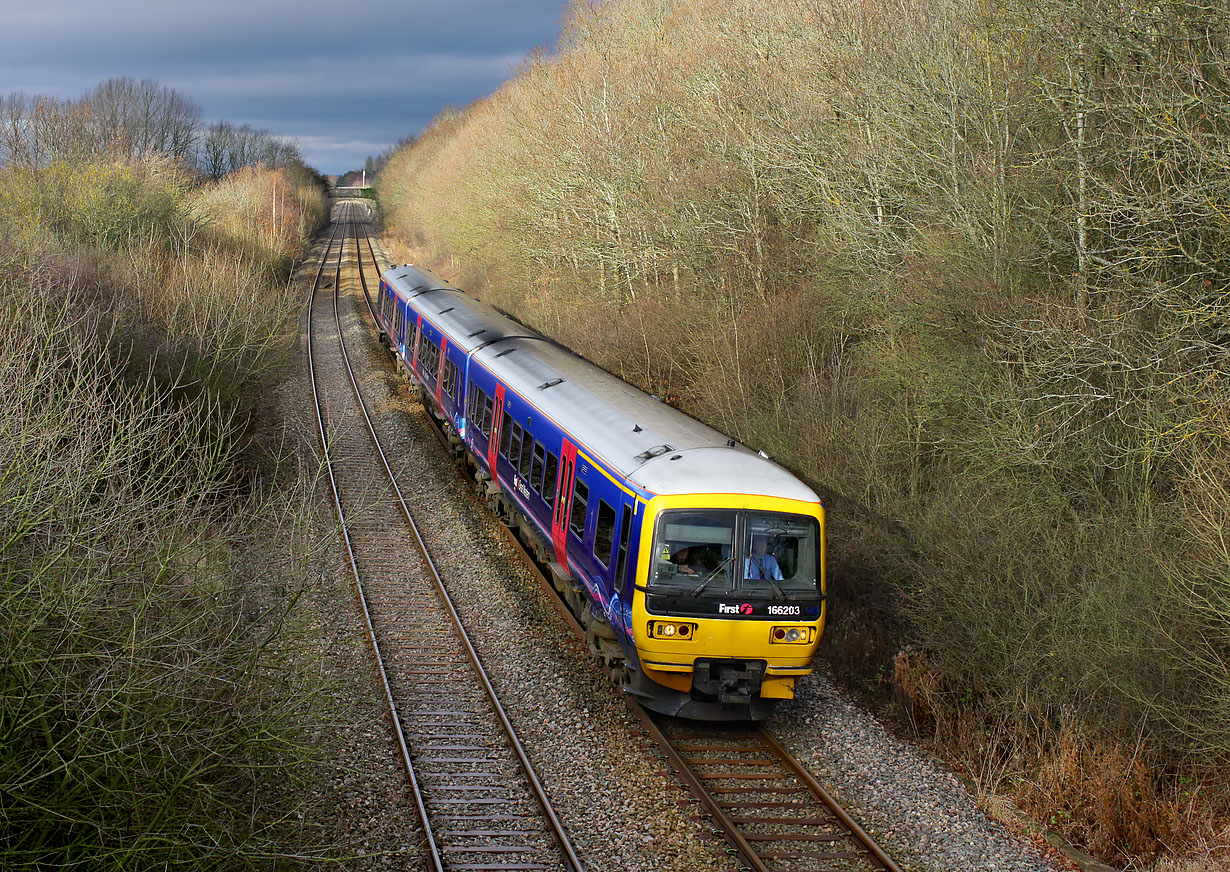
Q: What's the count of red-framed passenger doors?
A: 6